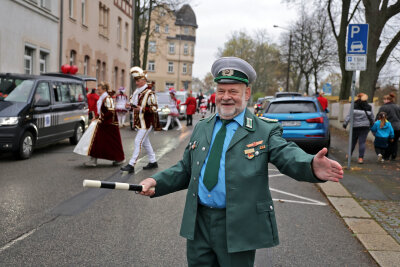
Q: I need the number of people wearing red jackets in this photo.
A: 4